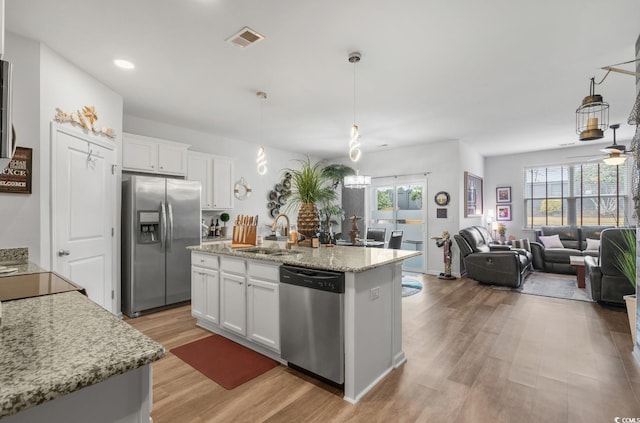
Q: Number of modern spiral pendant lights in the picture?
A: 2